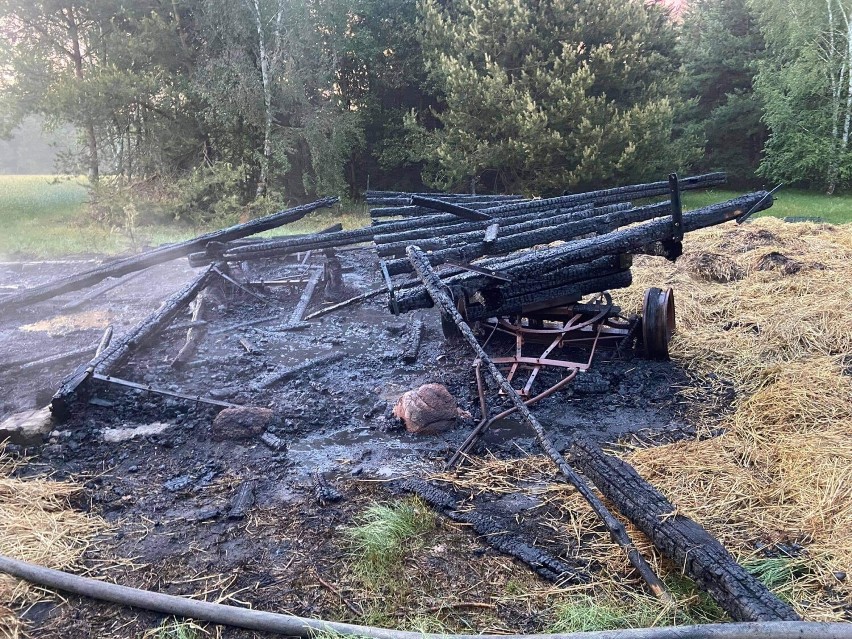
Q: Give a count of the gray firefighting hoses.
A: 1